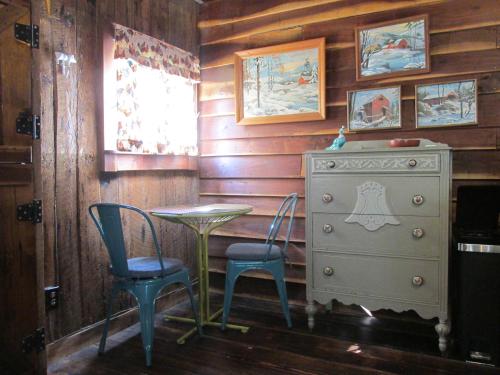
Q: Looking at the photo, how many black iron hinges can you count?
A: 4